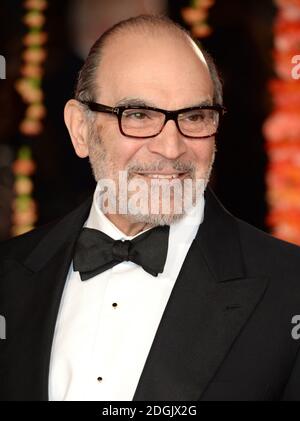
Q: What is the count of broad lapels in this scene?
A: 2